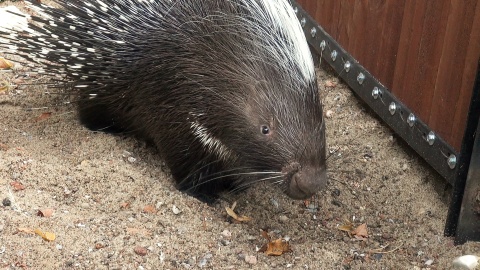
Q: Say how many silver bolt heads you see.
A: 12